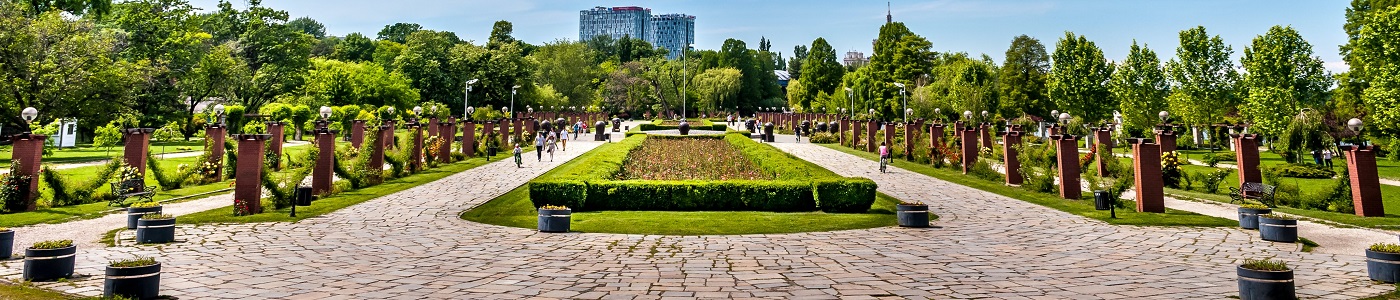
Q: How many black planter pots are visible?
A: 11